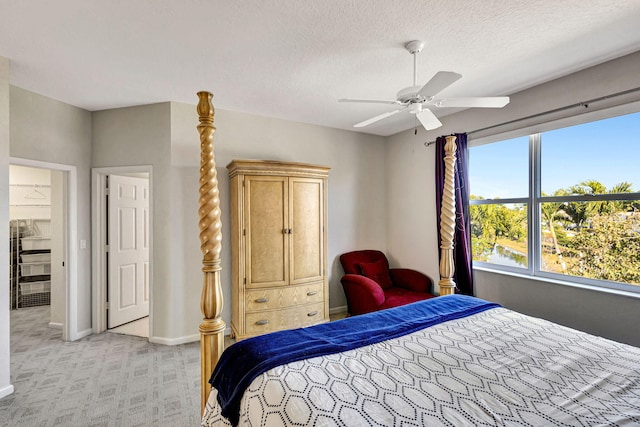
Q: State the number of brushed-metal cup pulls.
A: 4